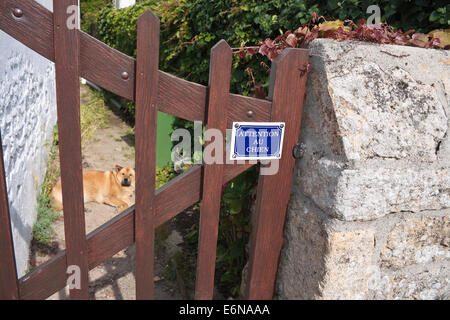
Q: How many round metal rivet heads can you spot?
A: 3